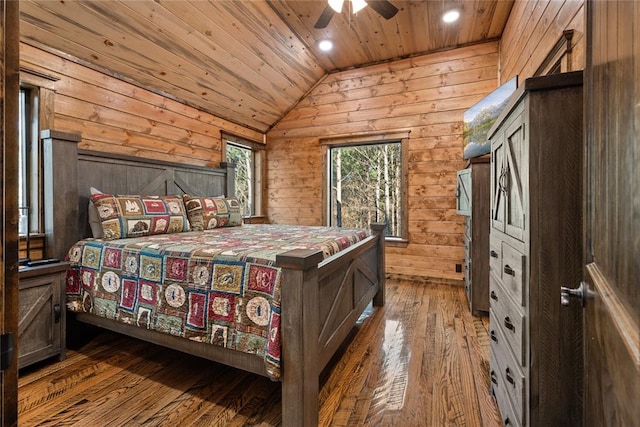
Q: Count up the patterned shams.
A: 2